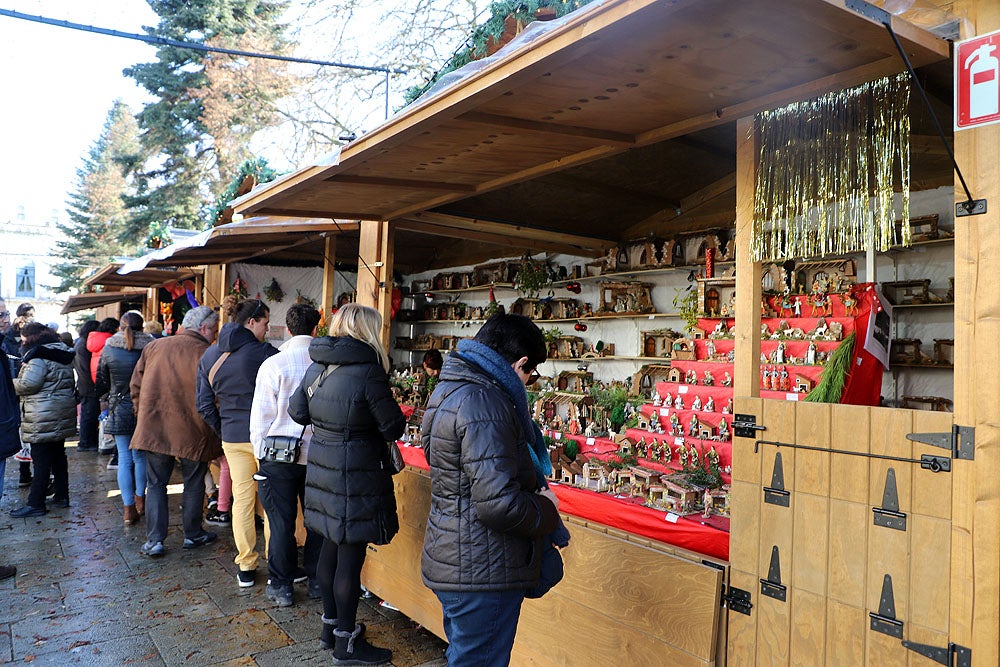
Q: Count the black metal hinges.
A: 6